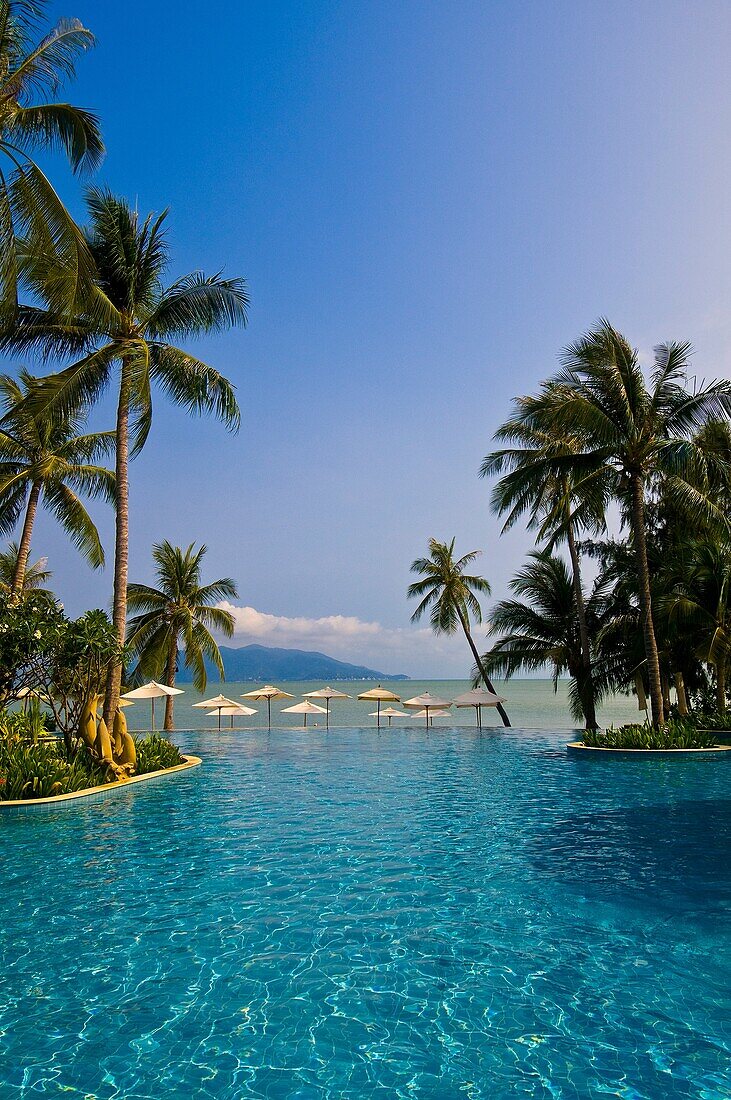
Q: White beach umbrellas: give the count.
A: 11